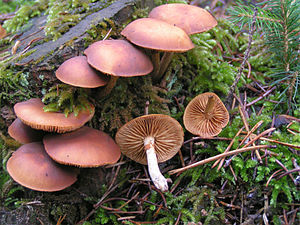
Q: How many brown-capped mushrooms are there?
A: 10